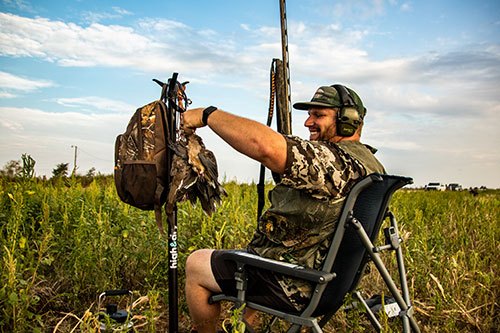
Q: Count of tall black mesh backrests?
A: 1